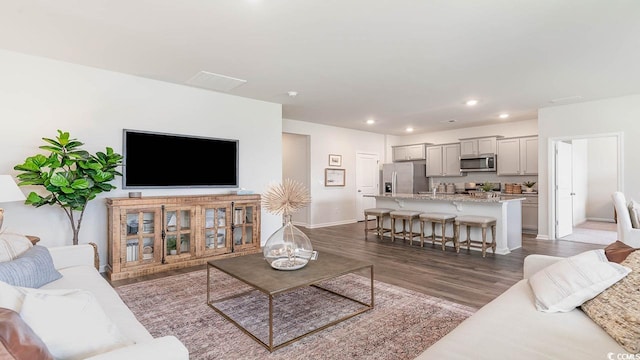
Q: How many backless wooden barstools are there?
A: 4